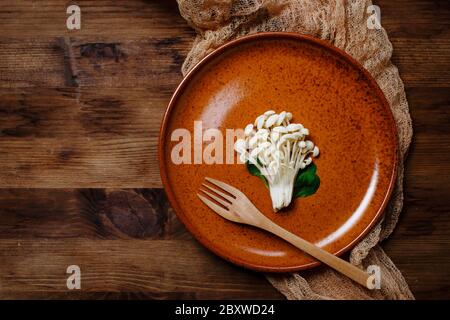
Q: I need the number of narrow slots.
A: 3